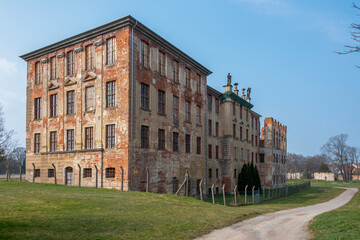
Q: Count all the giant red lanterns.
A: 0